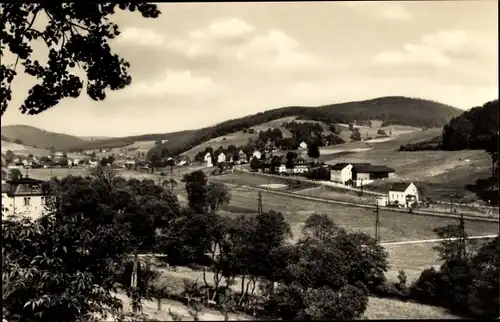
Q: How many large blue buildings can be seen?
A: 0